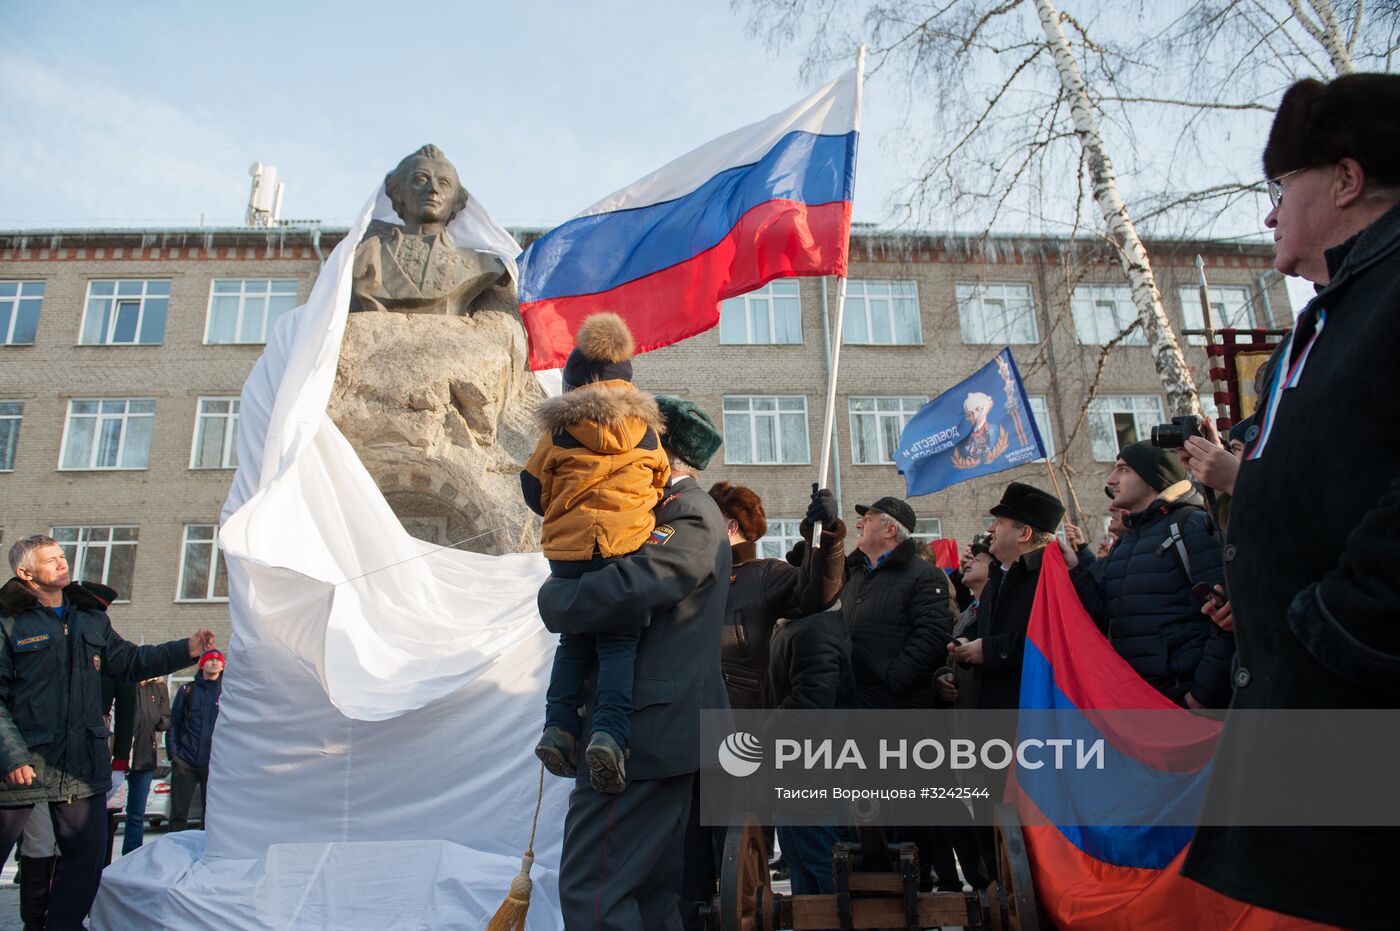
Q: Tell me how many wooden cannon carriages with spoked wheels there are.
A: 1